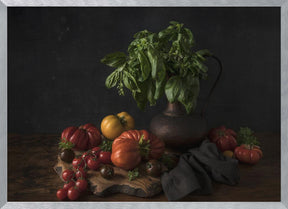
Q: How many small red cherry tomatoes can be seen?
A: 11